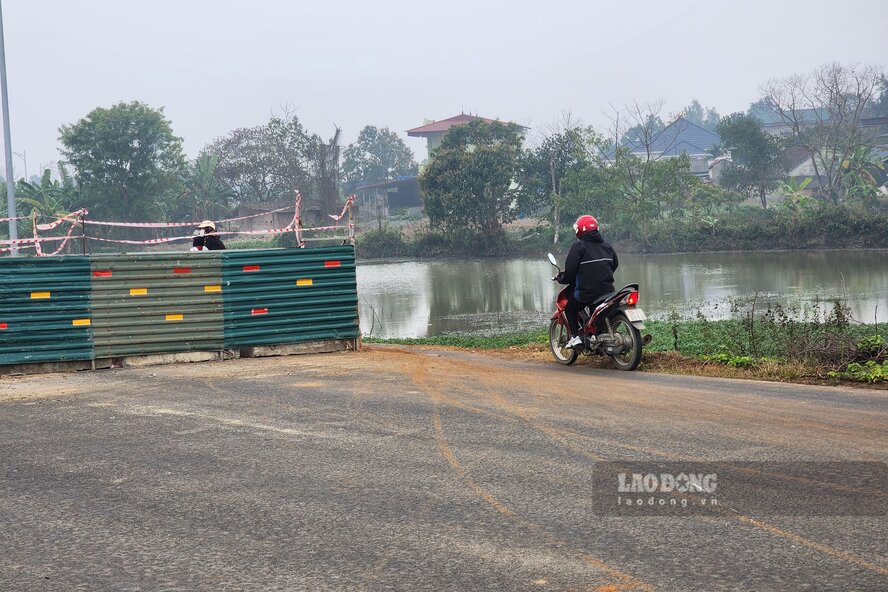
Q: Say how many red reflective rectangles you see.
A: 6